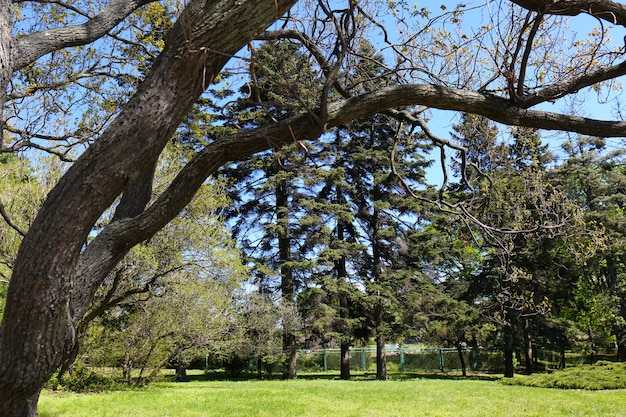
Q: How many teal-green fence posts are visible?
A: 5